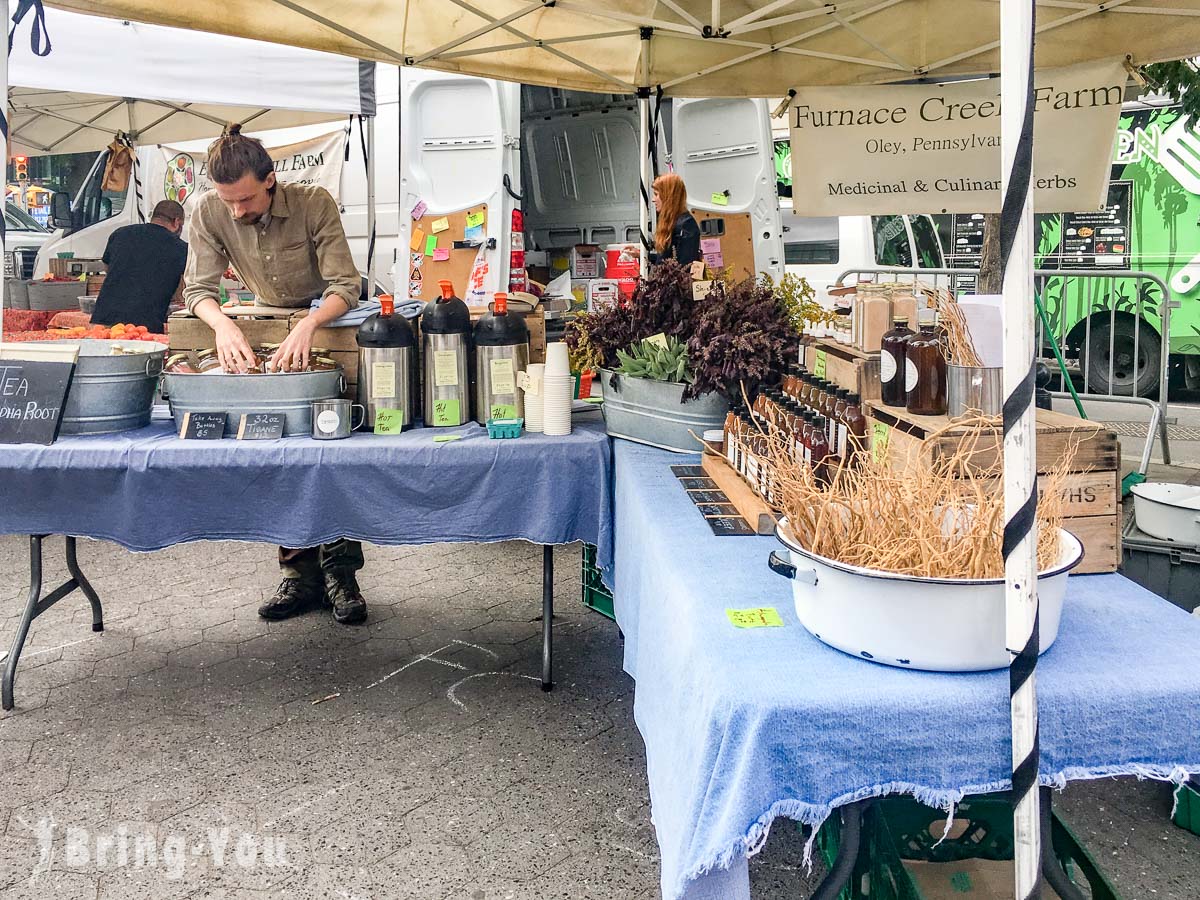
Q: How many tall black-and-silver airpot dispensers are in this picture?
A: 3